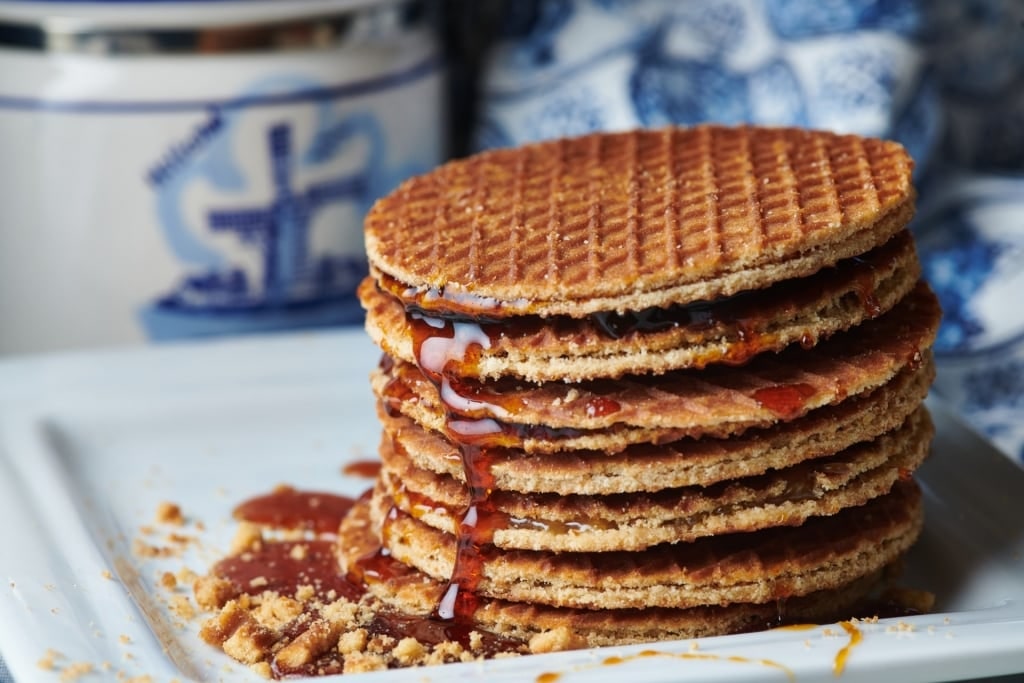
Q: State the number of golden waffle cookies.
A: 7